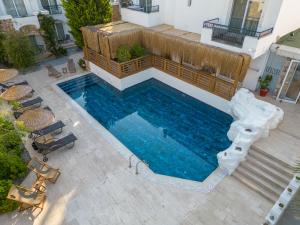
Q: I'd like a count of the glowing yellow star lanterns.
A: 0